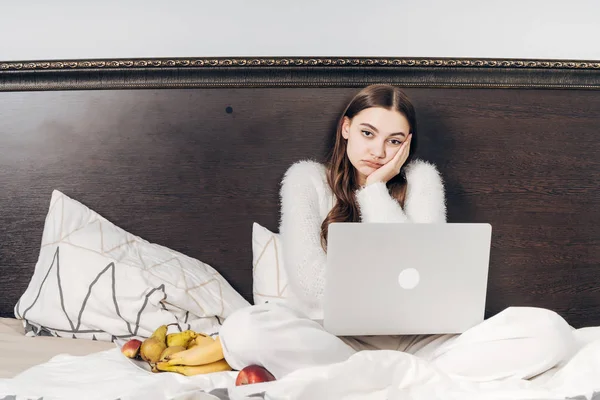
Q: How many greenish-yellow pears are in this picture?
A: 3